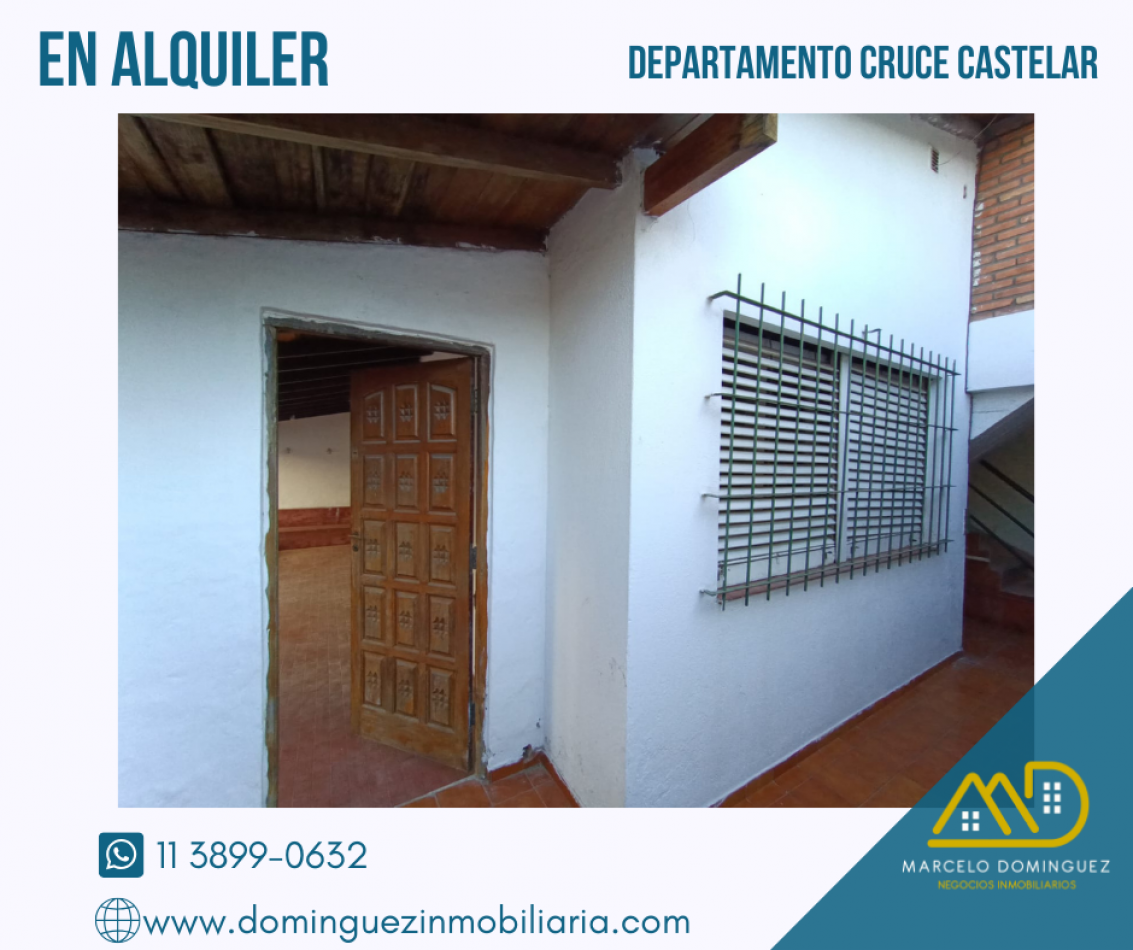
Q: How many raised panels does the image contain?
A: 15